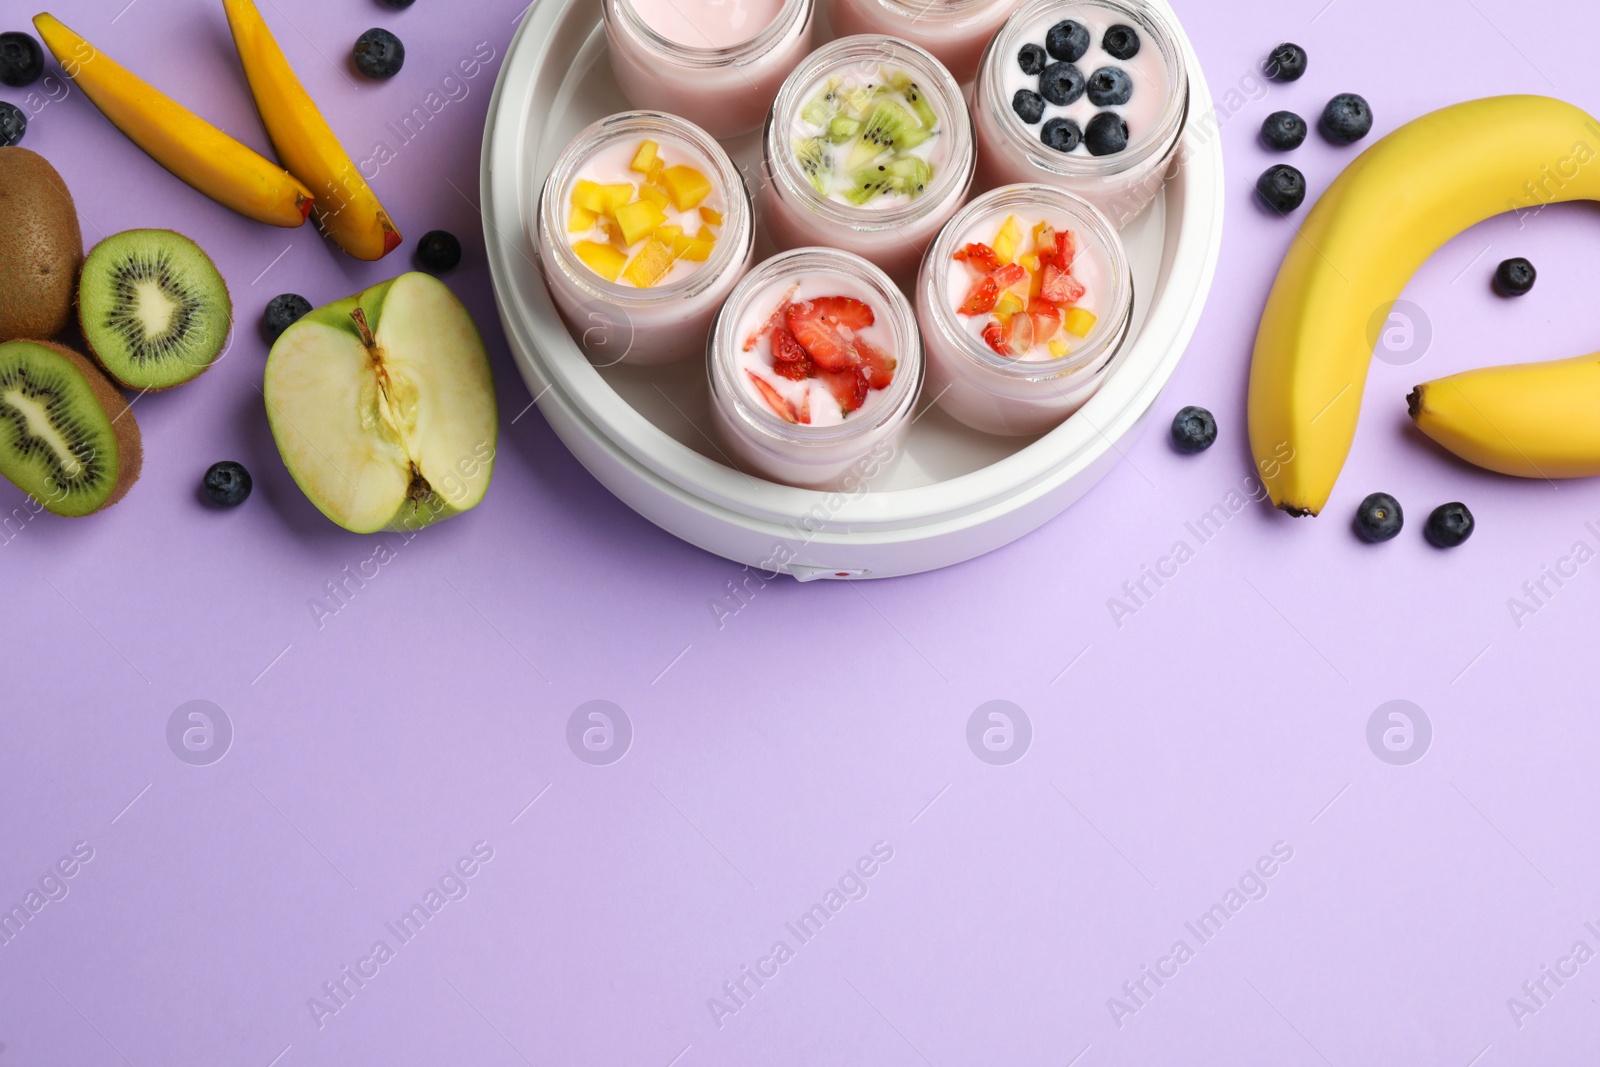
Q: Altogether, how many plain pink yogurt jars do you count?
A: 2